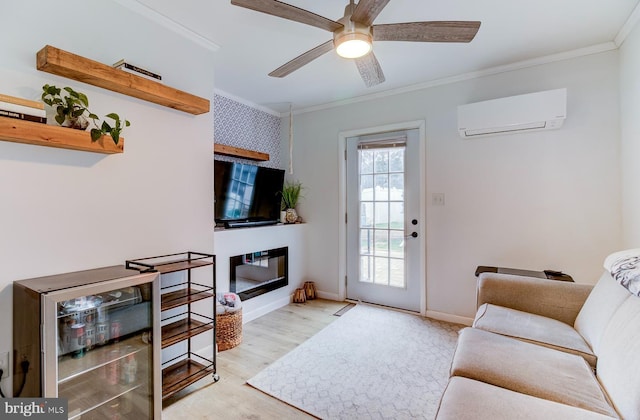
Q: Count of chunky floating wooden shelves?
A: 3